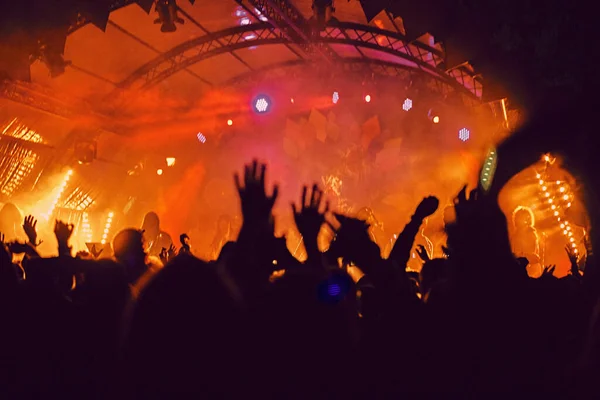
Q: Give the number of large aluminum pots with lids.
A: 0